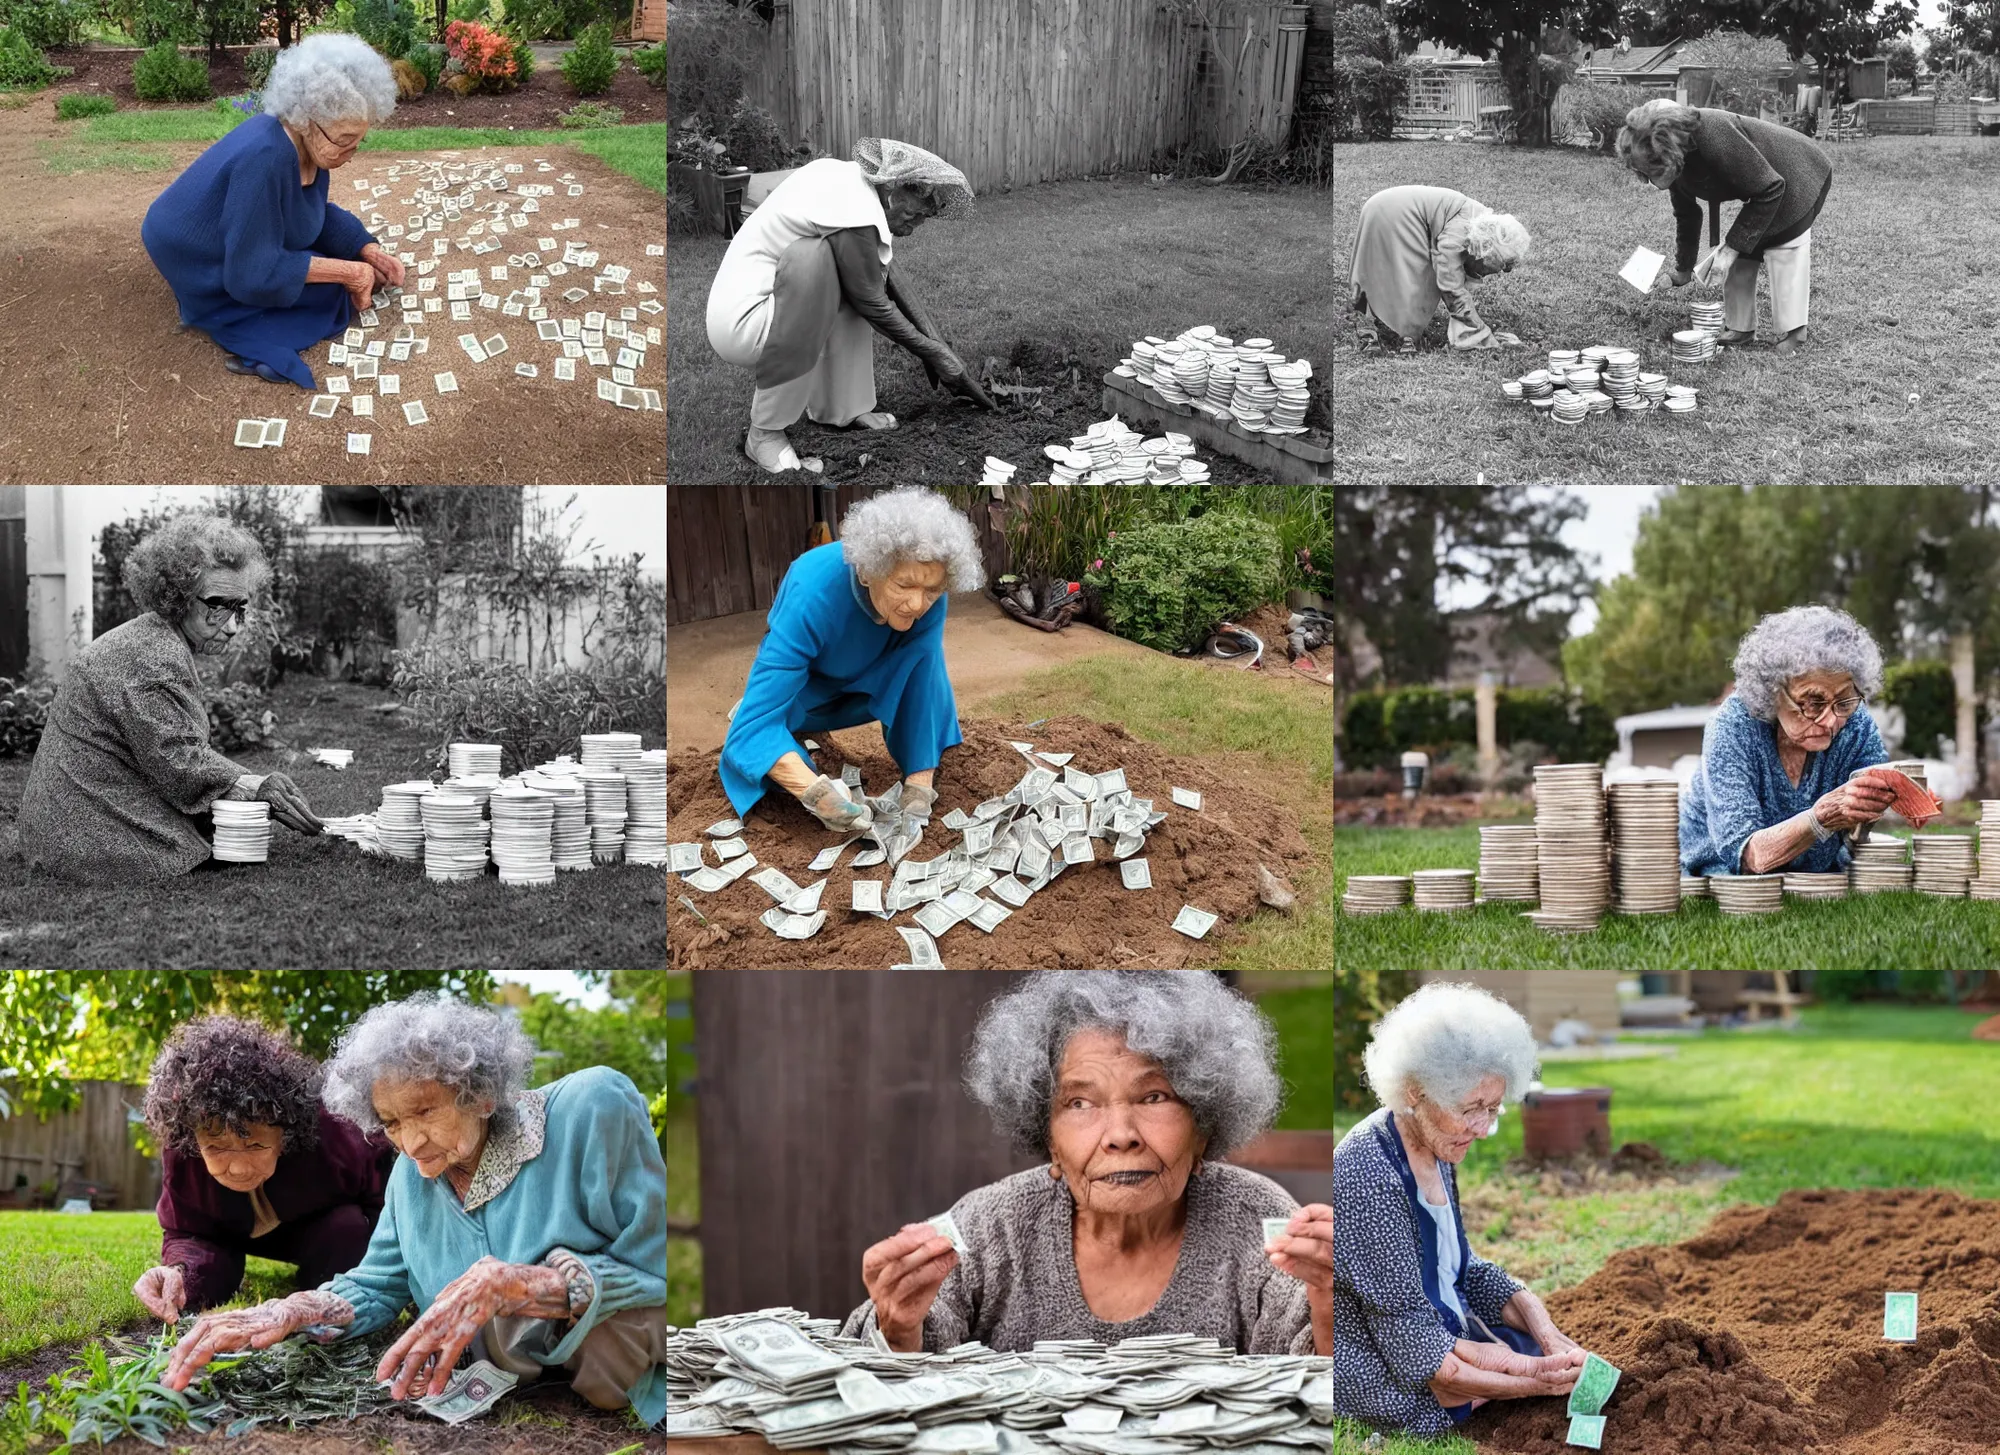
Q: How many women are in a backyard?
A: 11